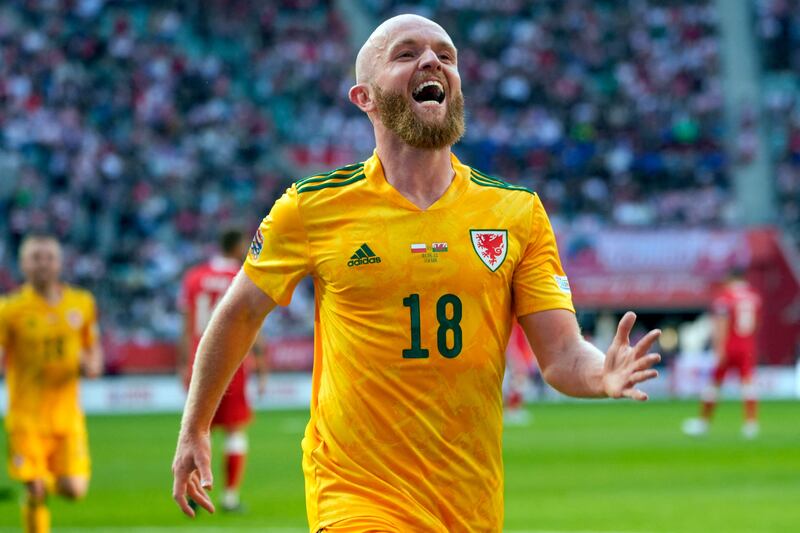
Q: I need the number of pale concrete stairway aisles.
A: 2